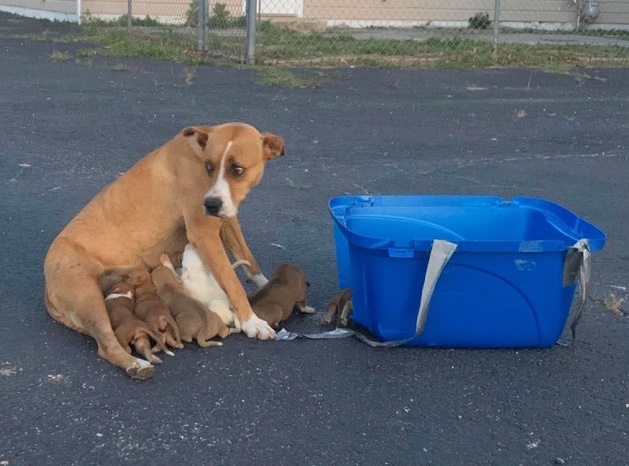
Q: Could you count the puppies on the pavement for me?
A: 6